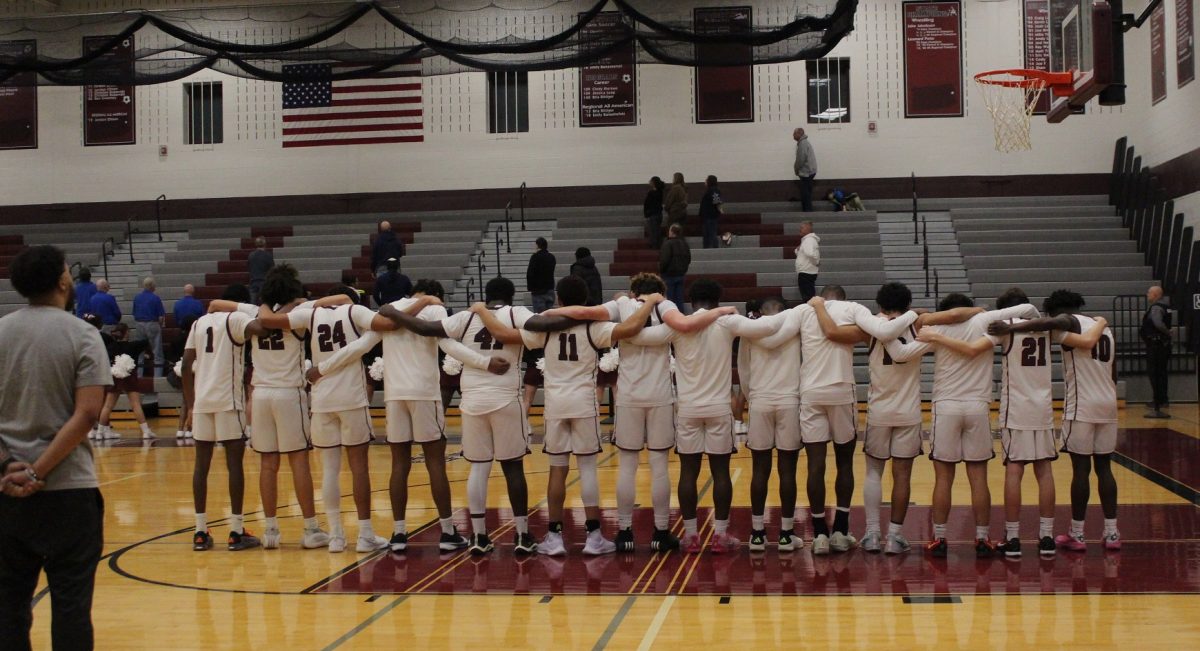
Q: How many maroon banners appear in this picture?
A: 8